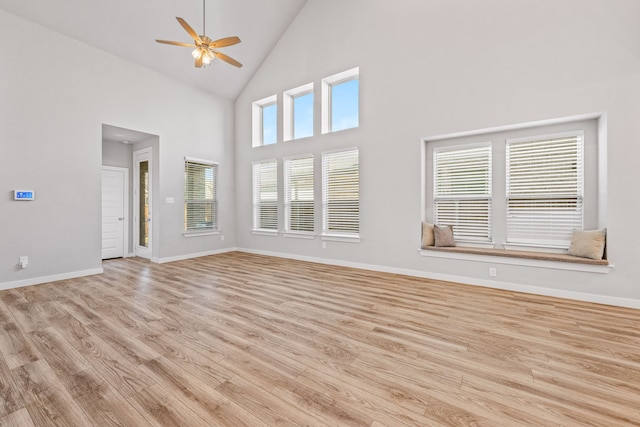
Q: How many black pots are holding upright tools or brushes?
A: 0